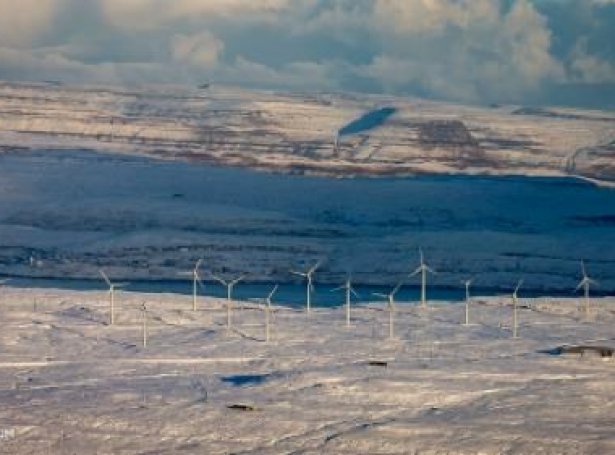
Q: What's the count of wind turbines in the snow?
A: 12